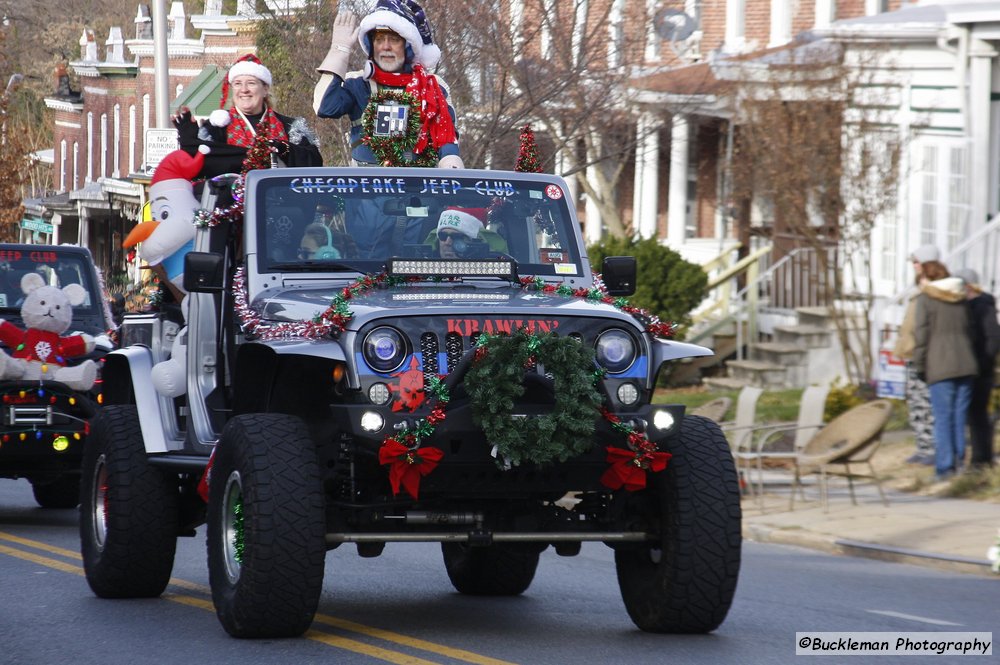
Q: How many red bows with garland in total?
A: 2